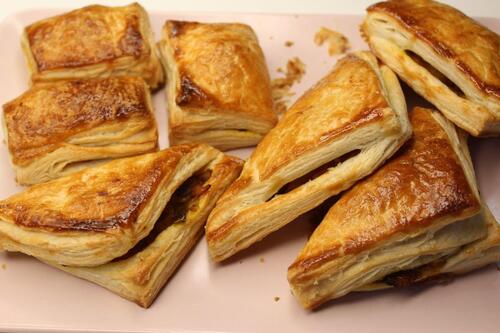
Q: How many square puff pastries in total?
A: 3